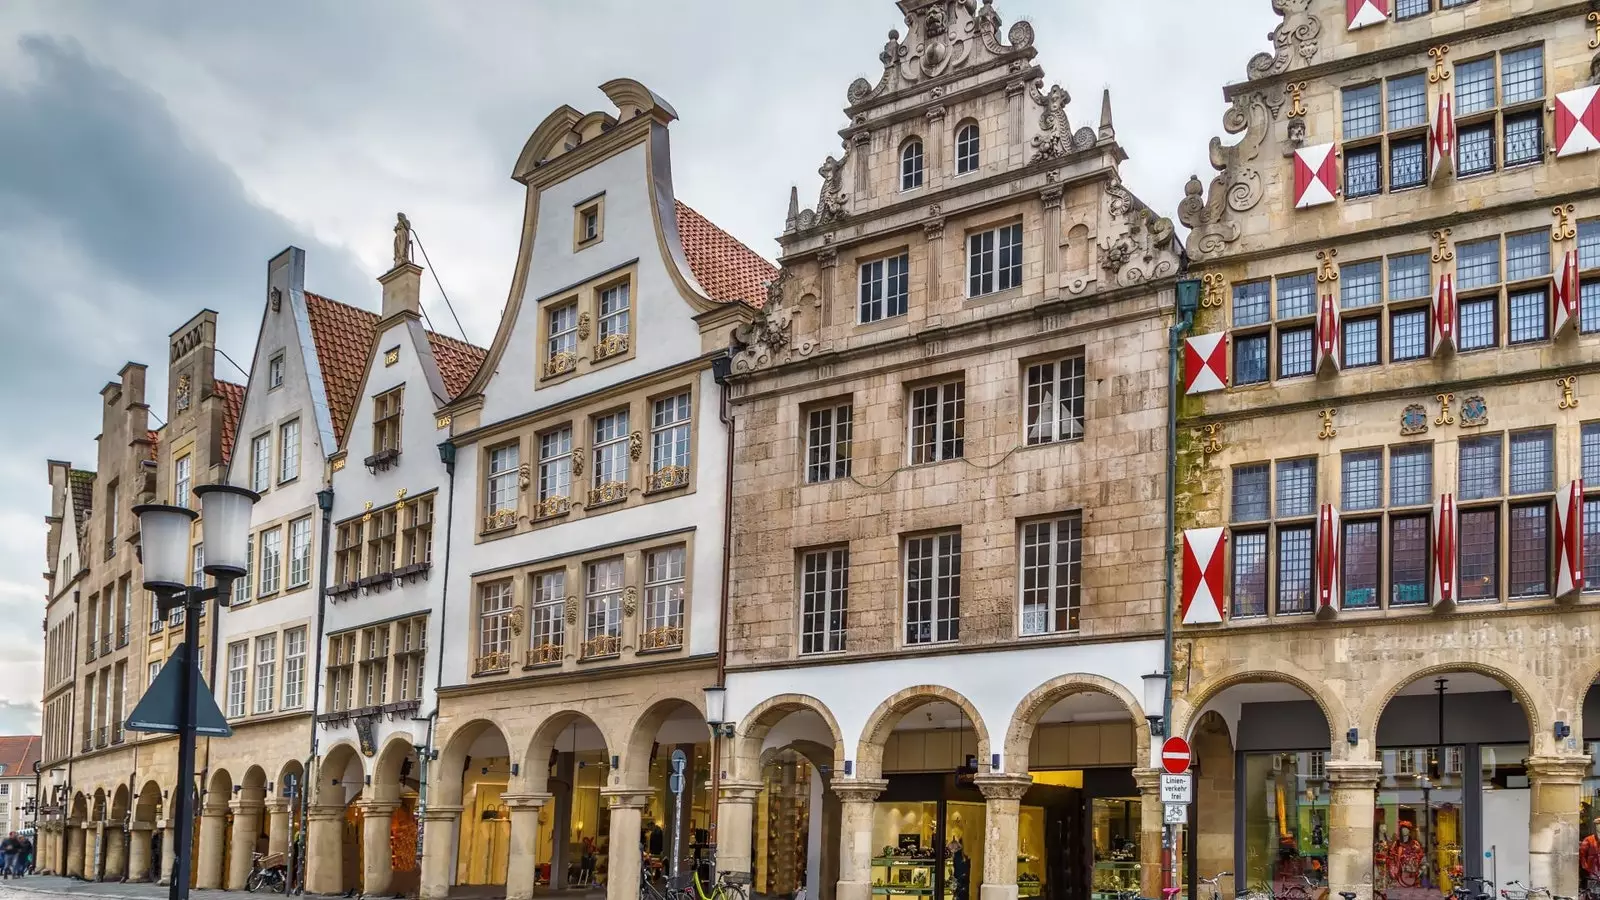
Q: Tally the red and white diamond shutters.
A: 12